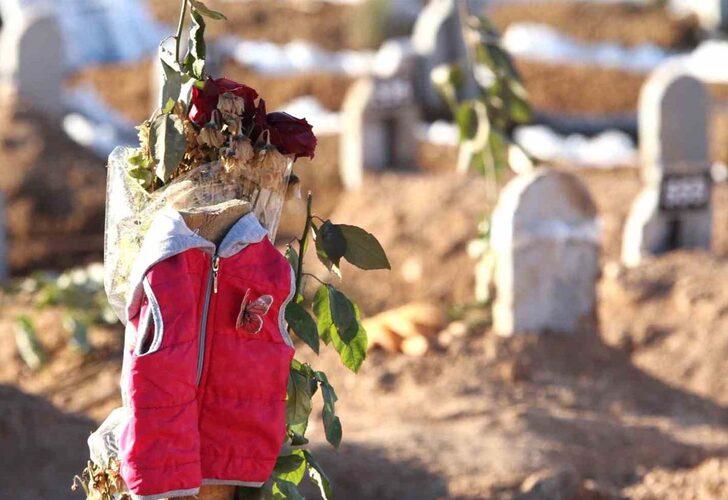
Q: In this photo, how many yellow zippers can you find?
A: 0